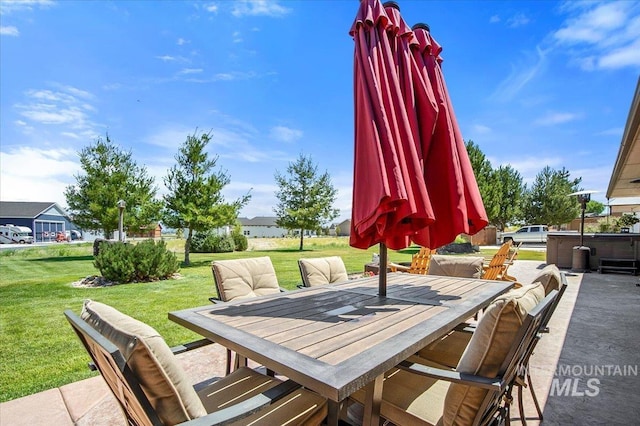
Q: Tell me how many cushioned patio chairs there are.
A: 6